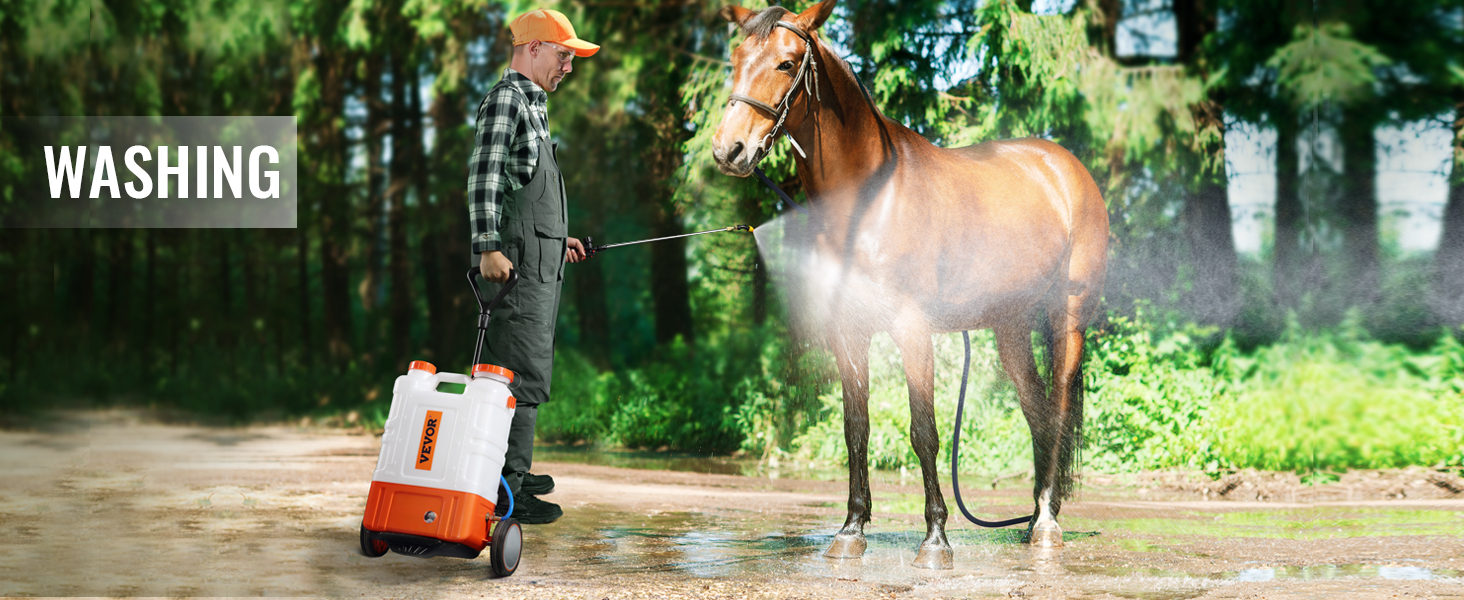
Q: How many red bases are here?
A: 1